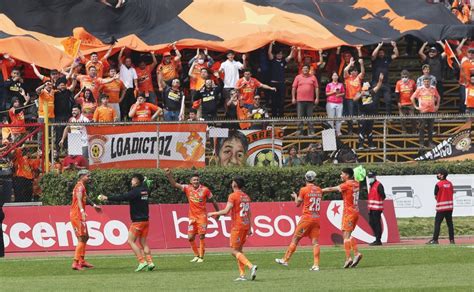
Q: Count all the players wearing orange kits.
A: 5